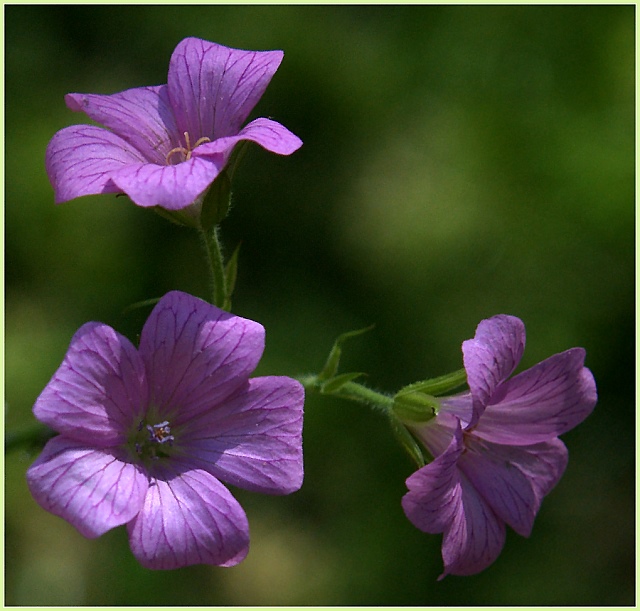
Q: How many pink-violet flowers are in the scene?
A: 3